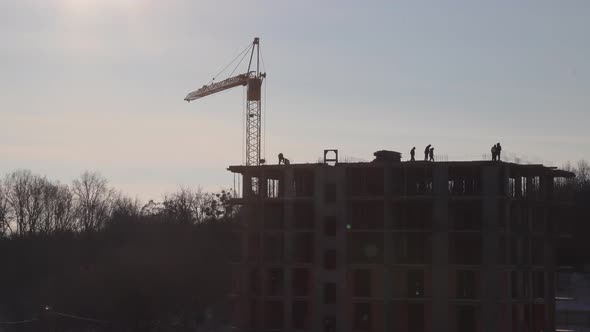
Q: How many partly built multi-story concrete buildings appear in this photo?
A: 1